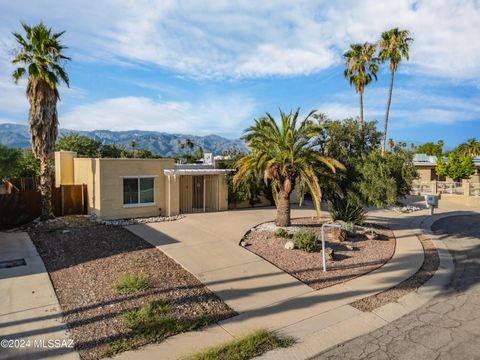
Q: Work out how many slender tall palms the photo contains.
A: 2